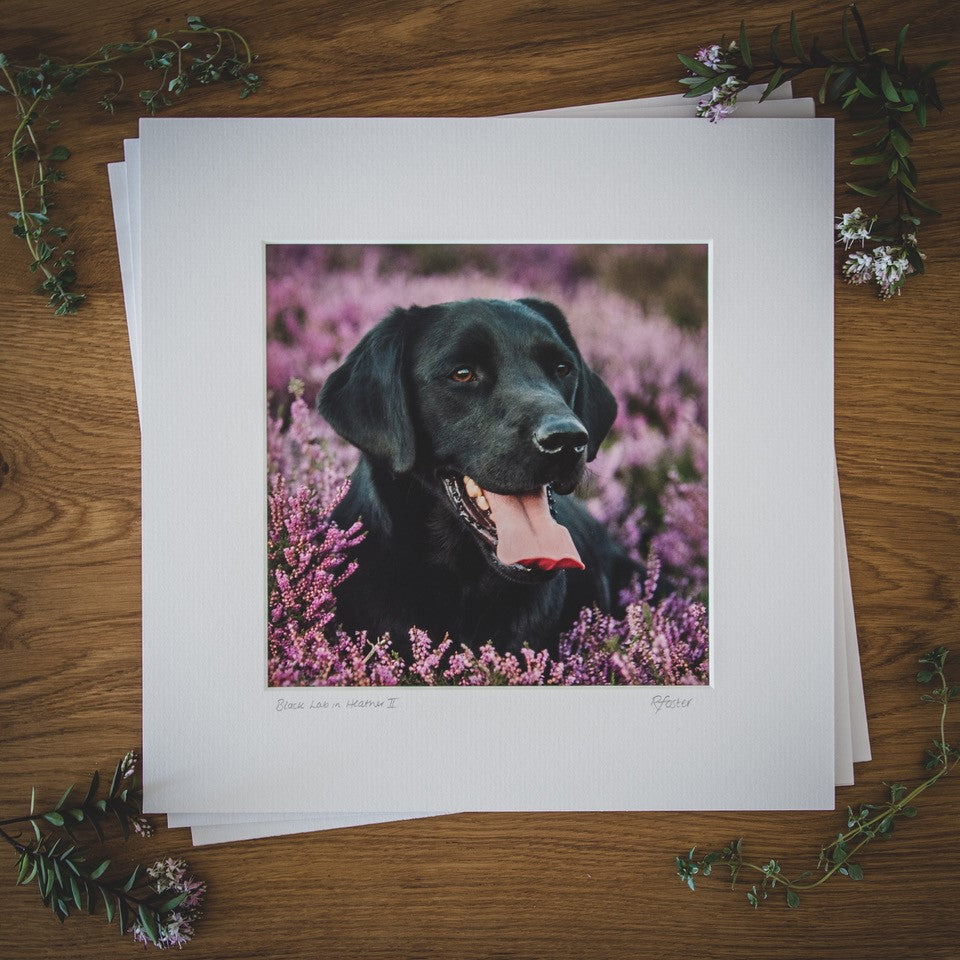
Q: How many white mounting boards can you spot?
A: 3